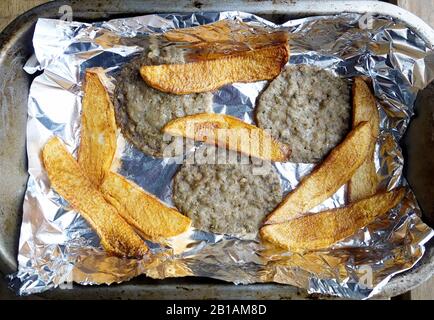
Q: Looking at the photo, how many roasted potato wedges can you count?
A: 8